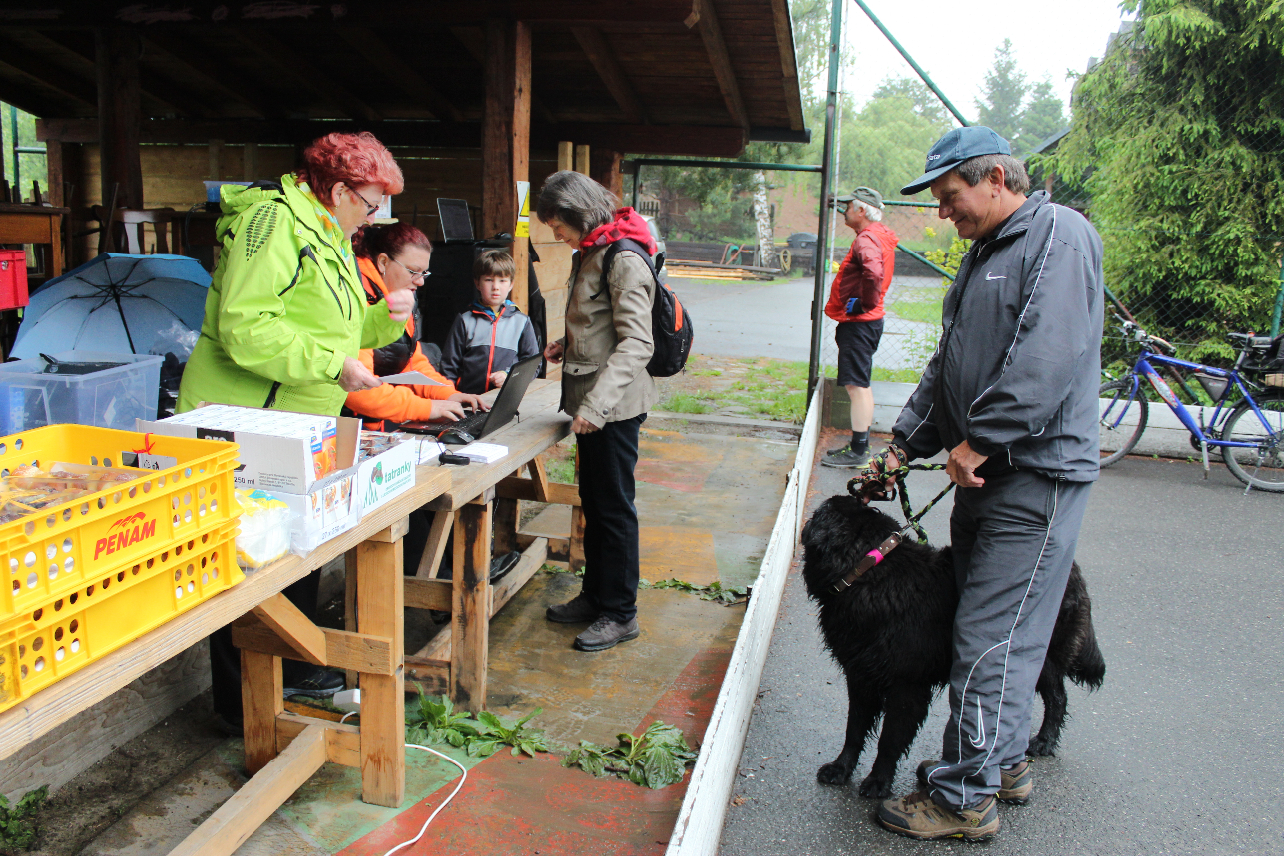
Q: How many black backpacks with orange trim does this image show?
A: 1